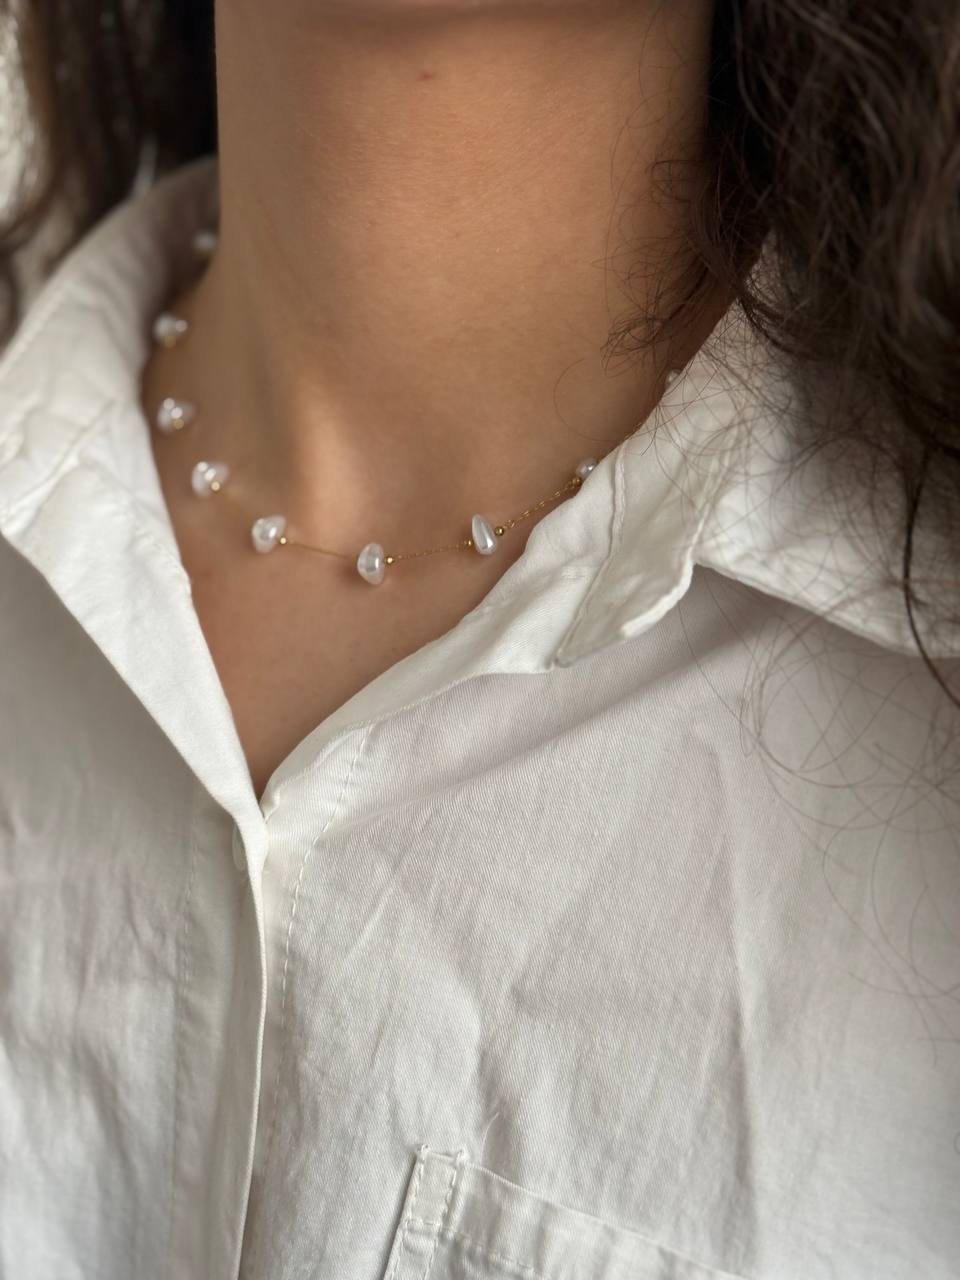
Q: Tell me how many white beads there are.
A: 9